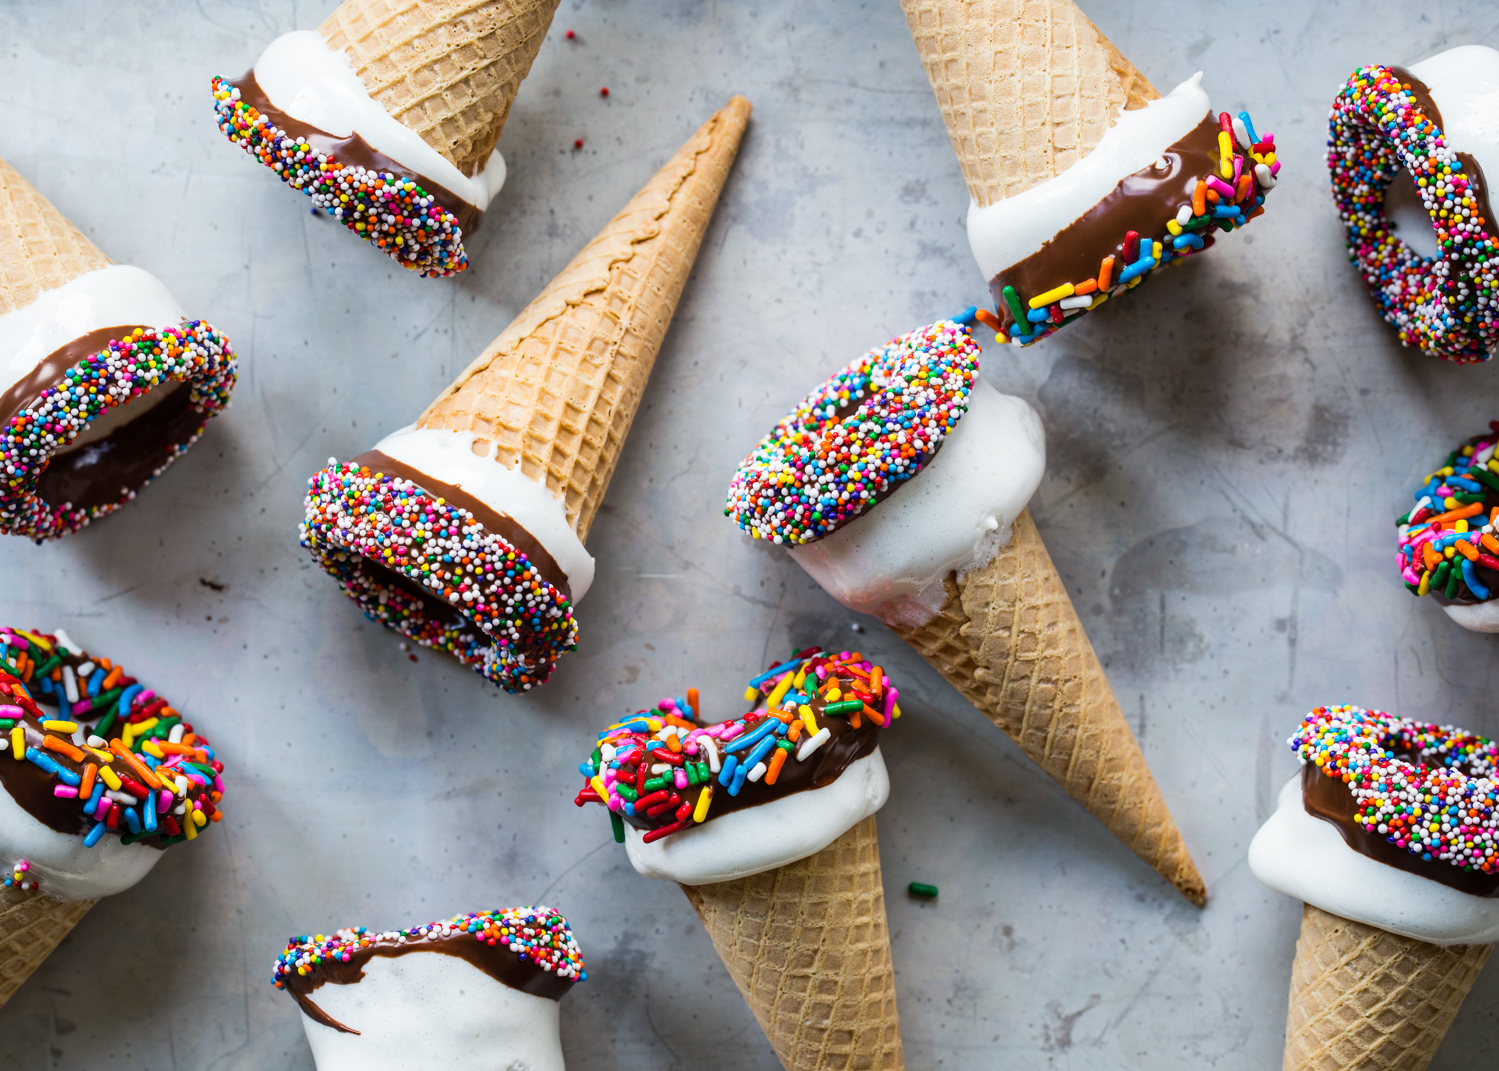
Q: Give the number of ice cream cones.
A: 11